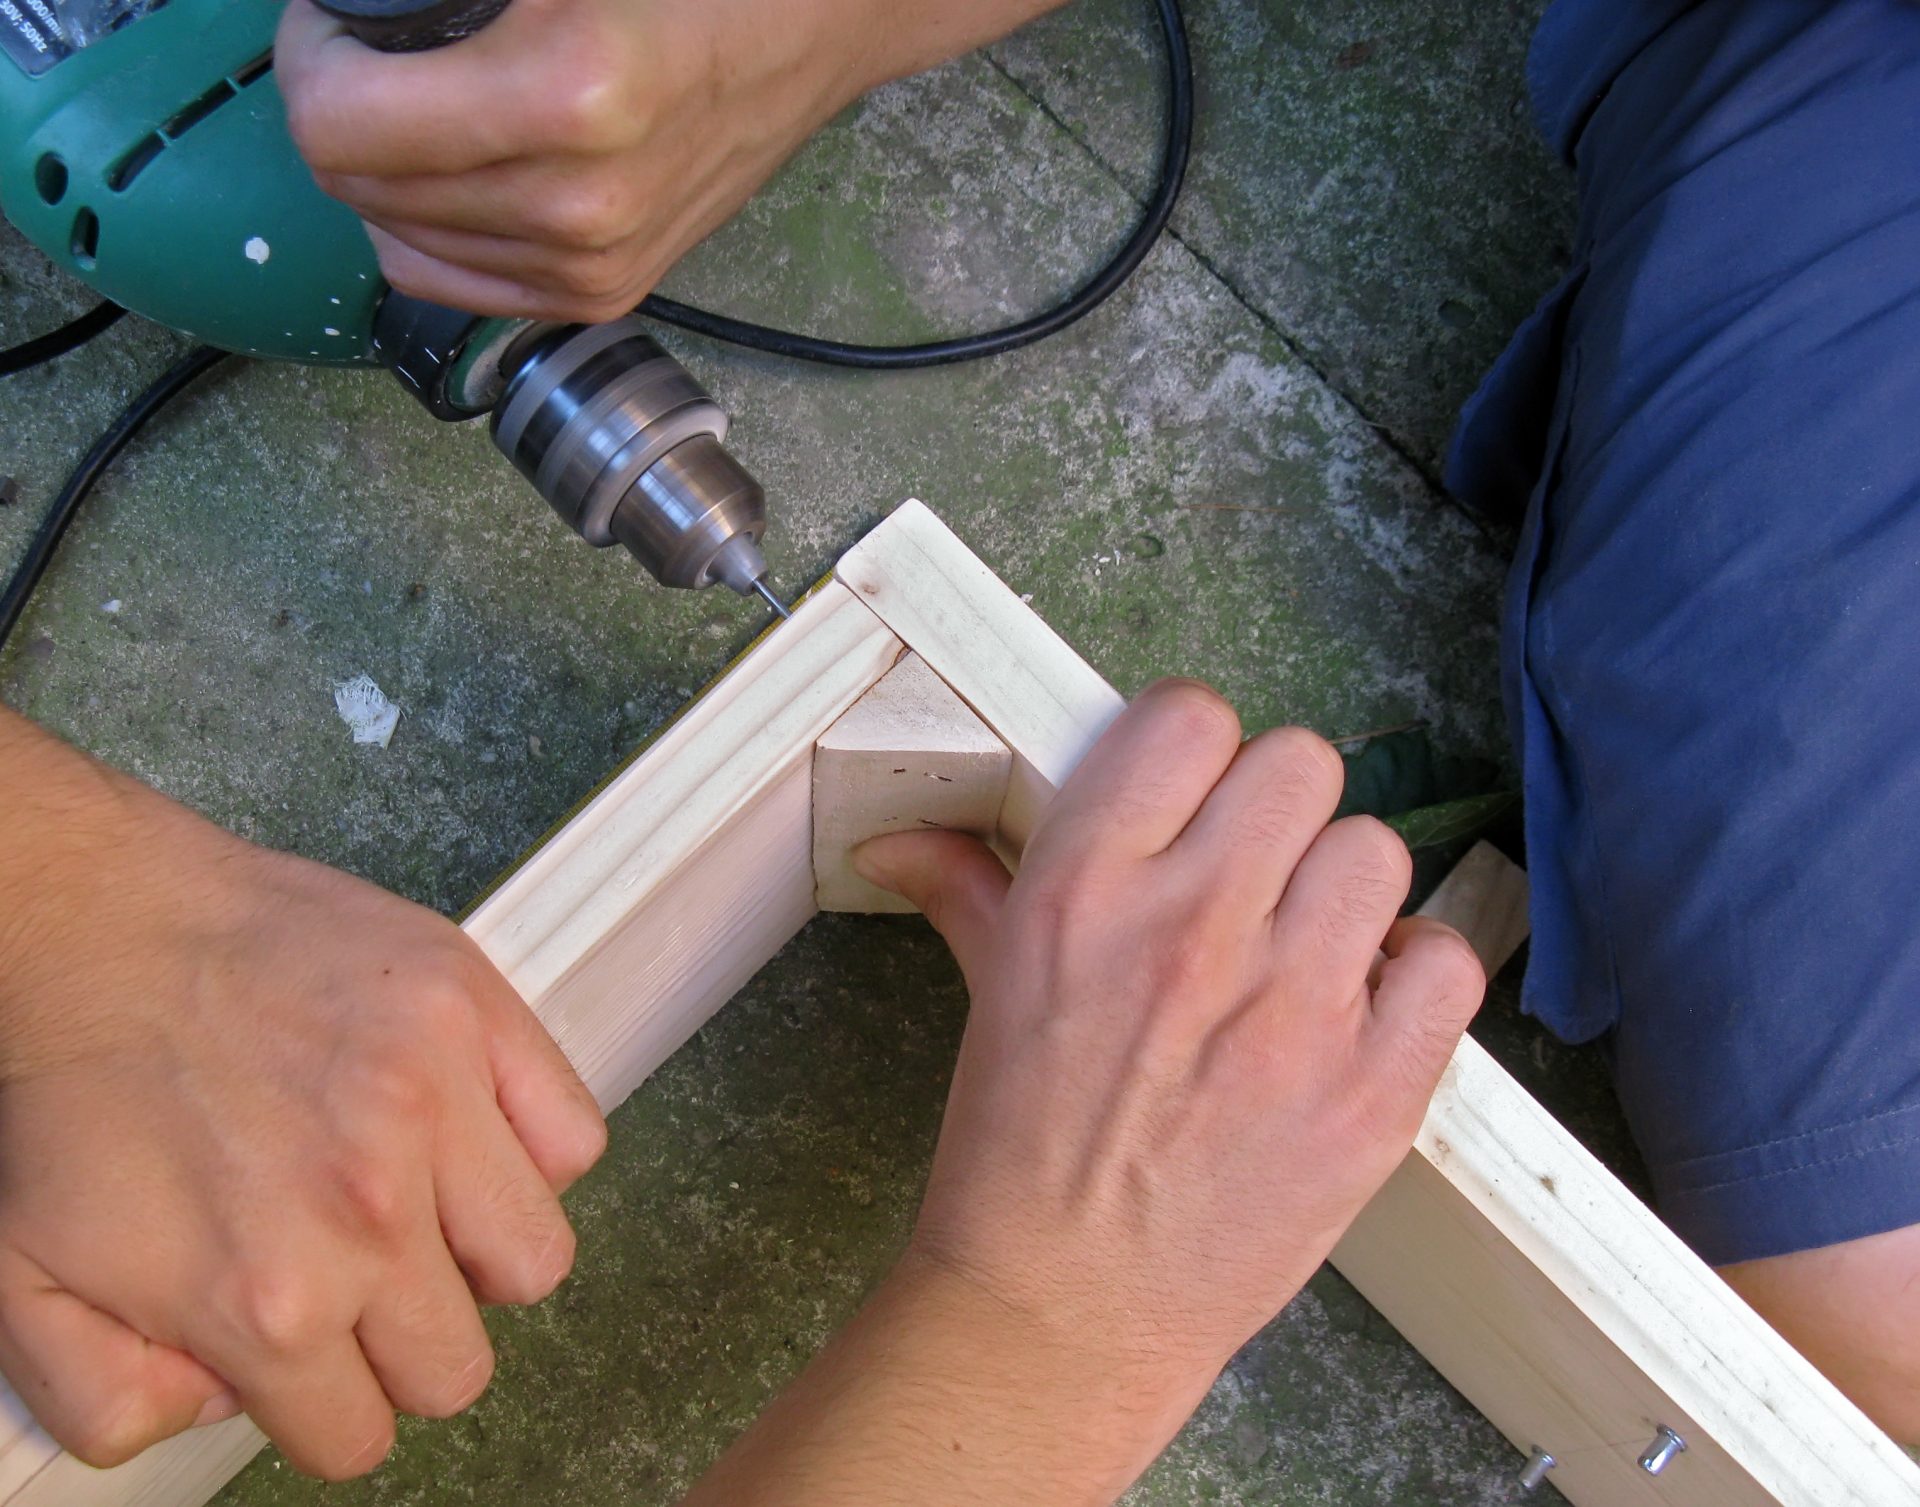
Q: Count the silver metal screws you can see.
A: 2